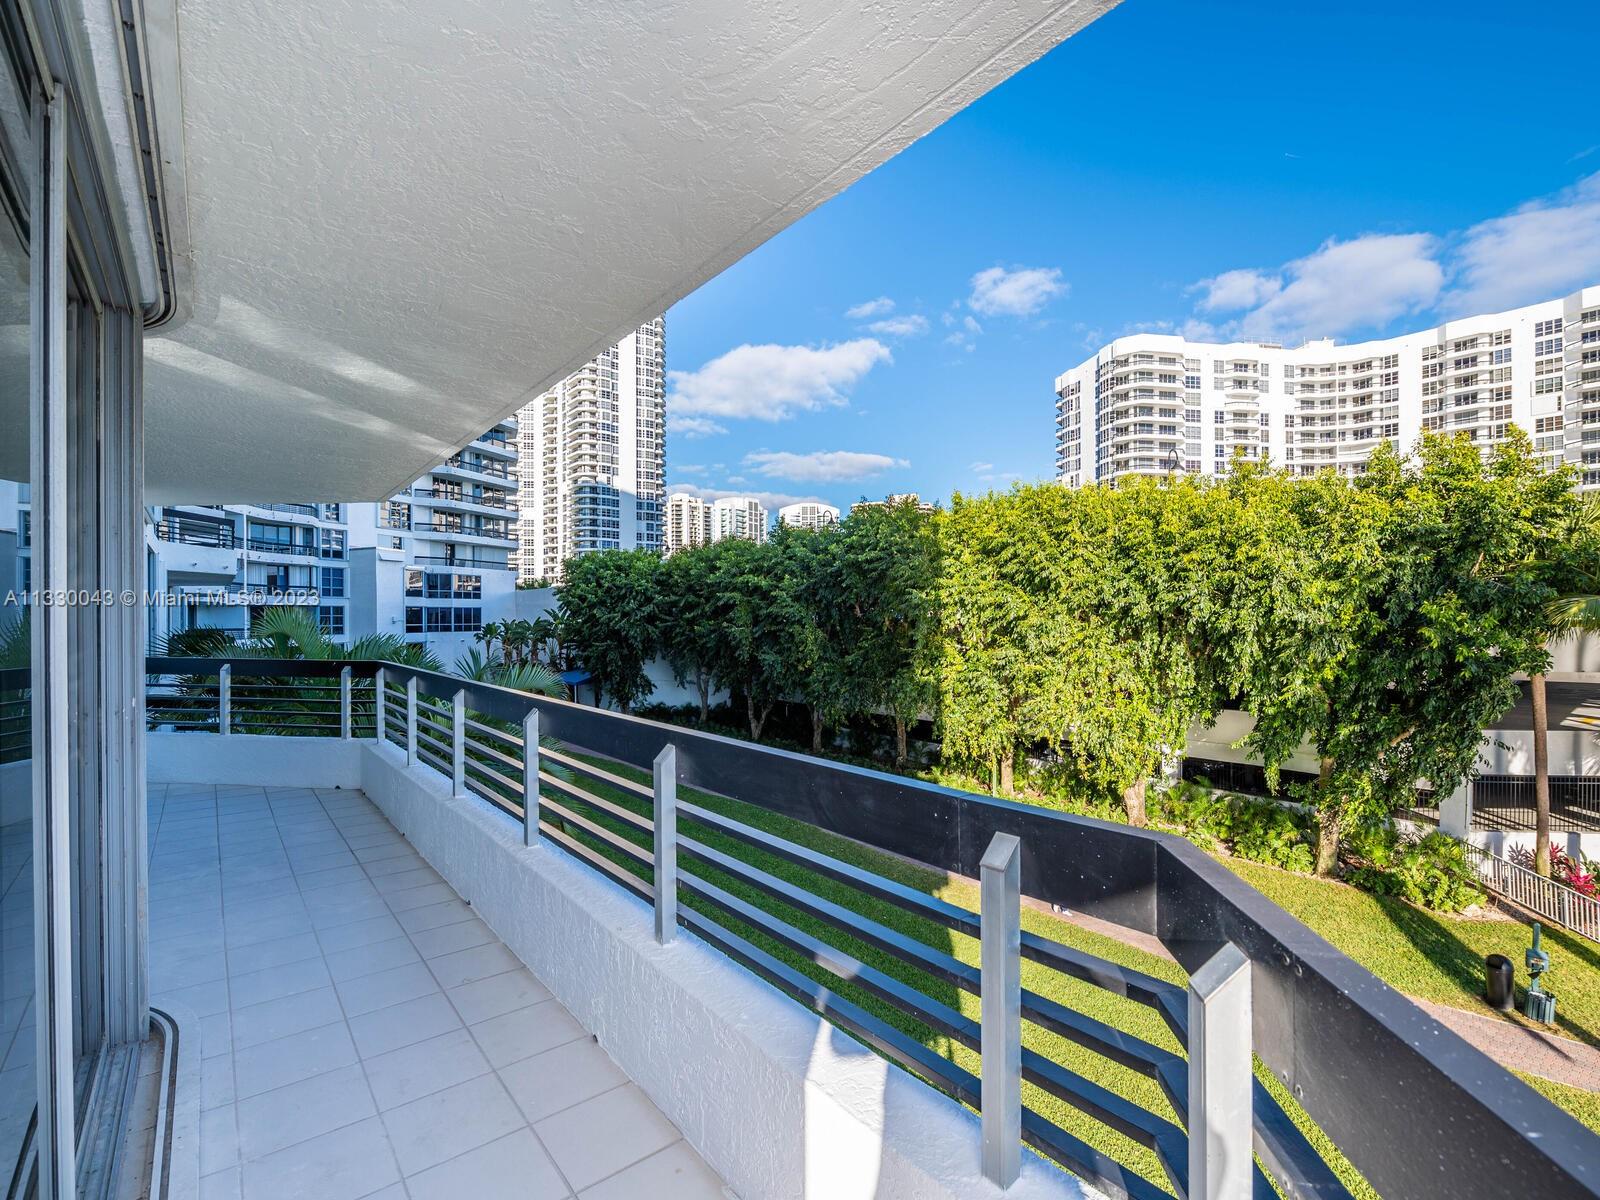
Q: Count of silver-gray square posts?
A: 9